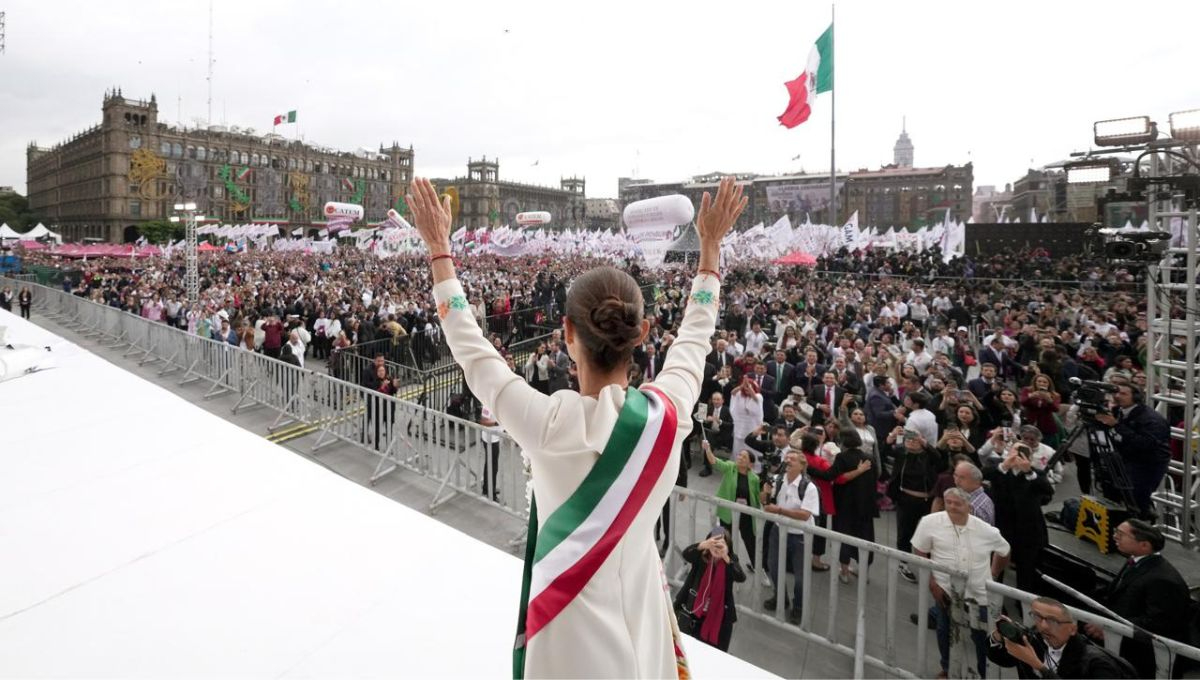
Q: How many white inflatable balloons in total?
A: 4